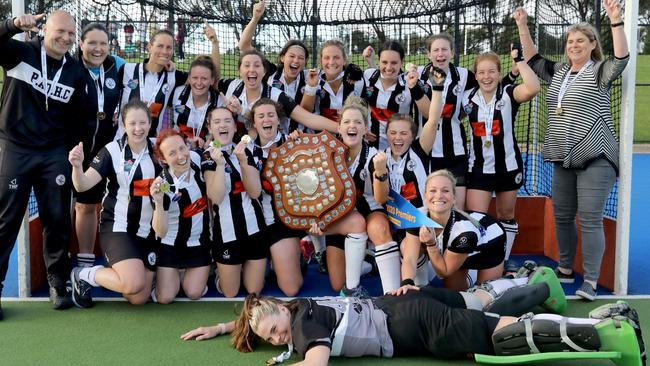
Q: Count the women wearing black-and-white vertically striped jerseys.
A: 15